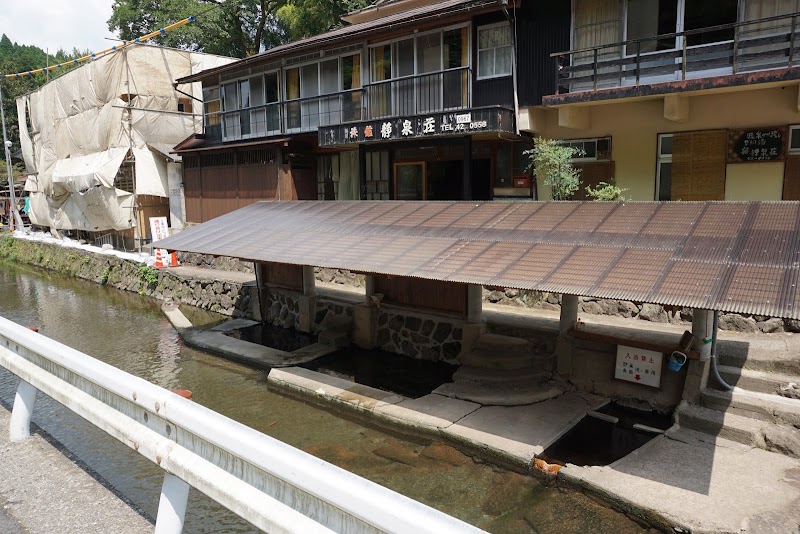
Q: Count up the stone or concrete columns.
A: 6